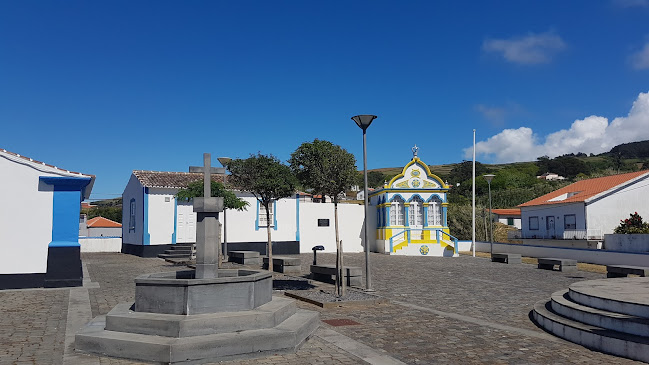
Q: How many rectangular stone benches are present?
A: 6